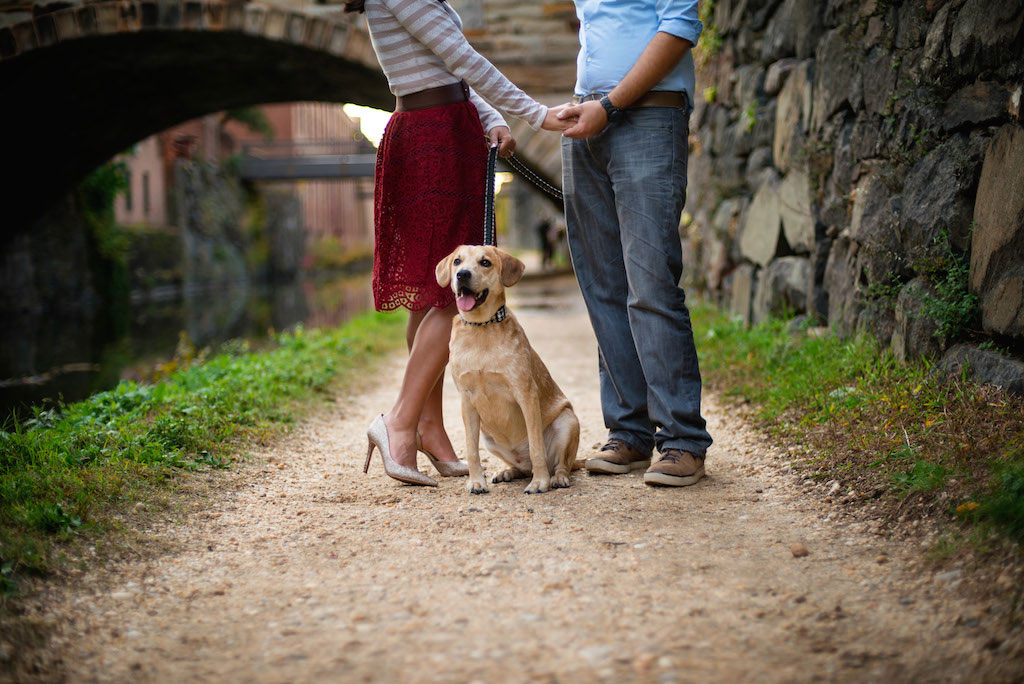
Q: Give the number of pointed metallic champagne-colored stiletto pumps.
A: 2